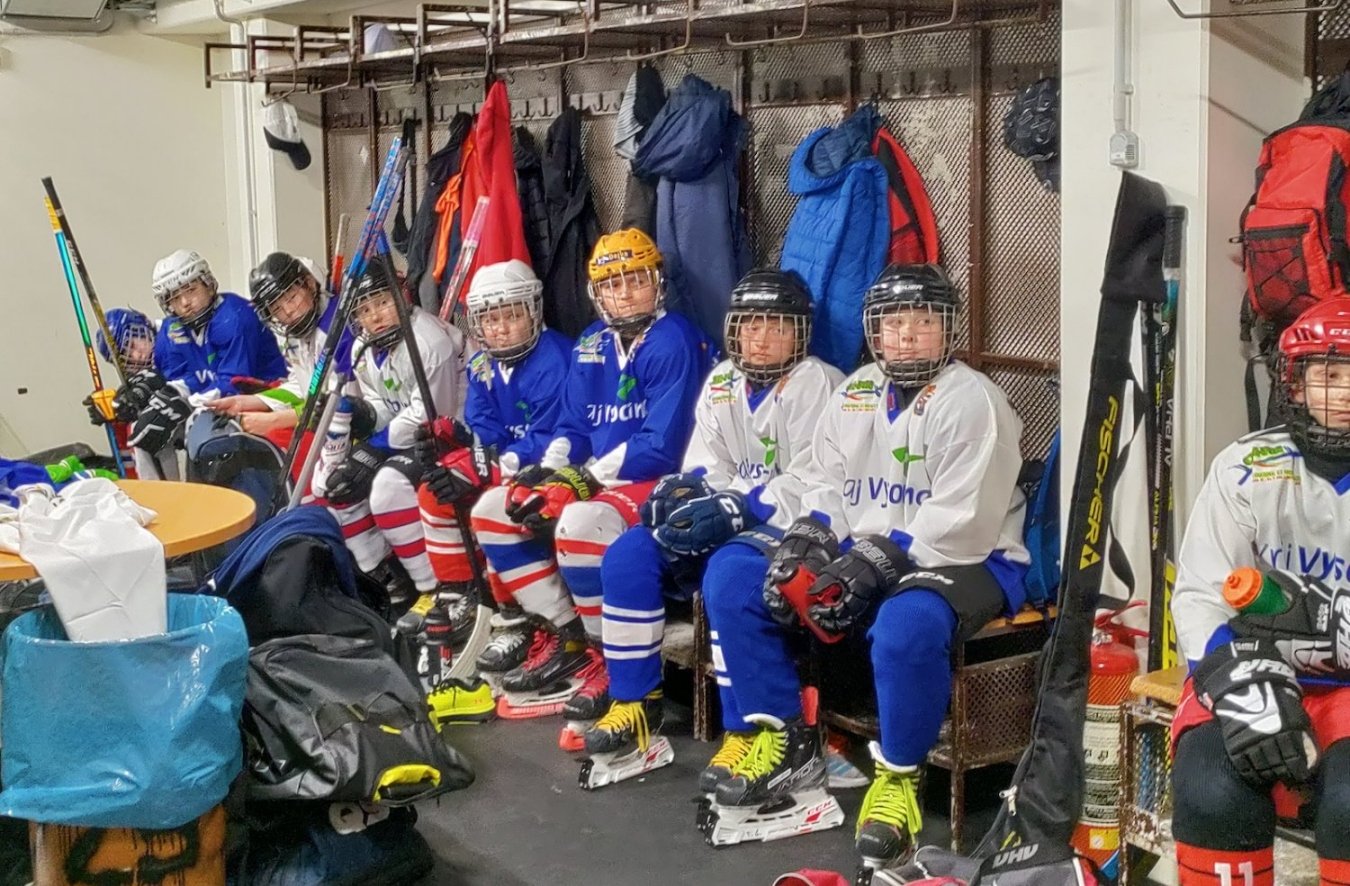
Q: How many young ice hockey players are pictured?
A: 9